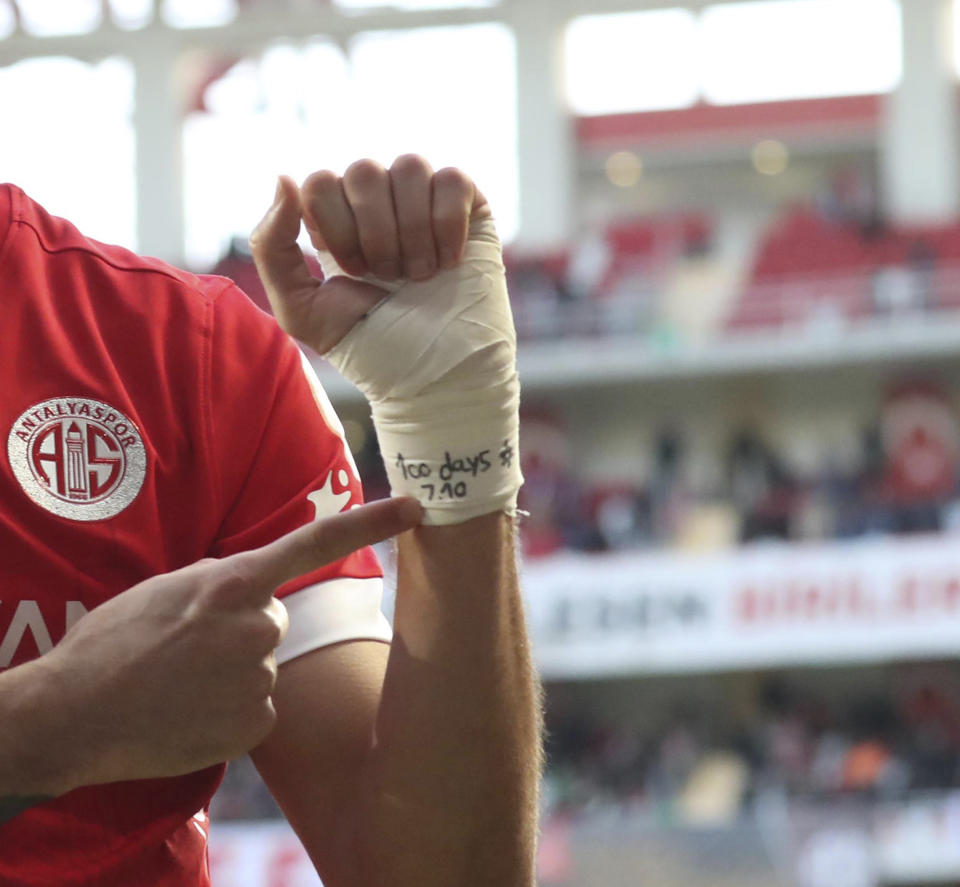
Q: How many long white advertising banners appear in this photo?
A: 1